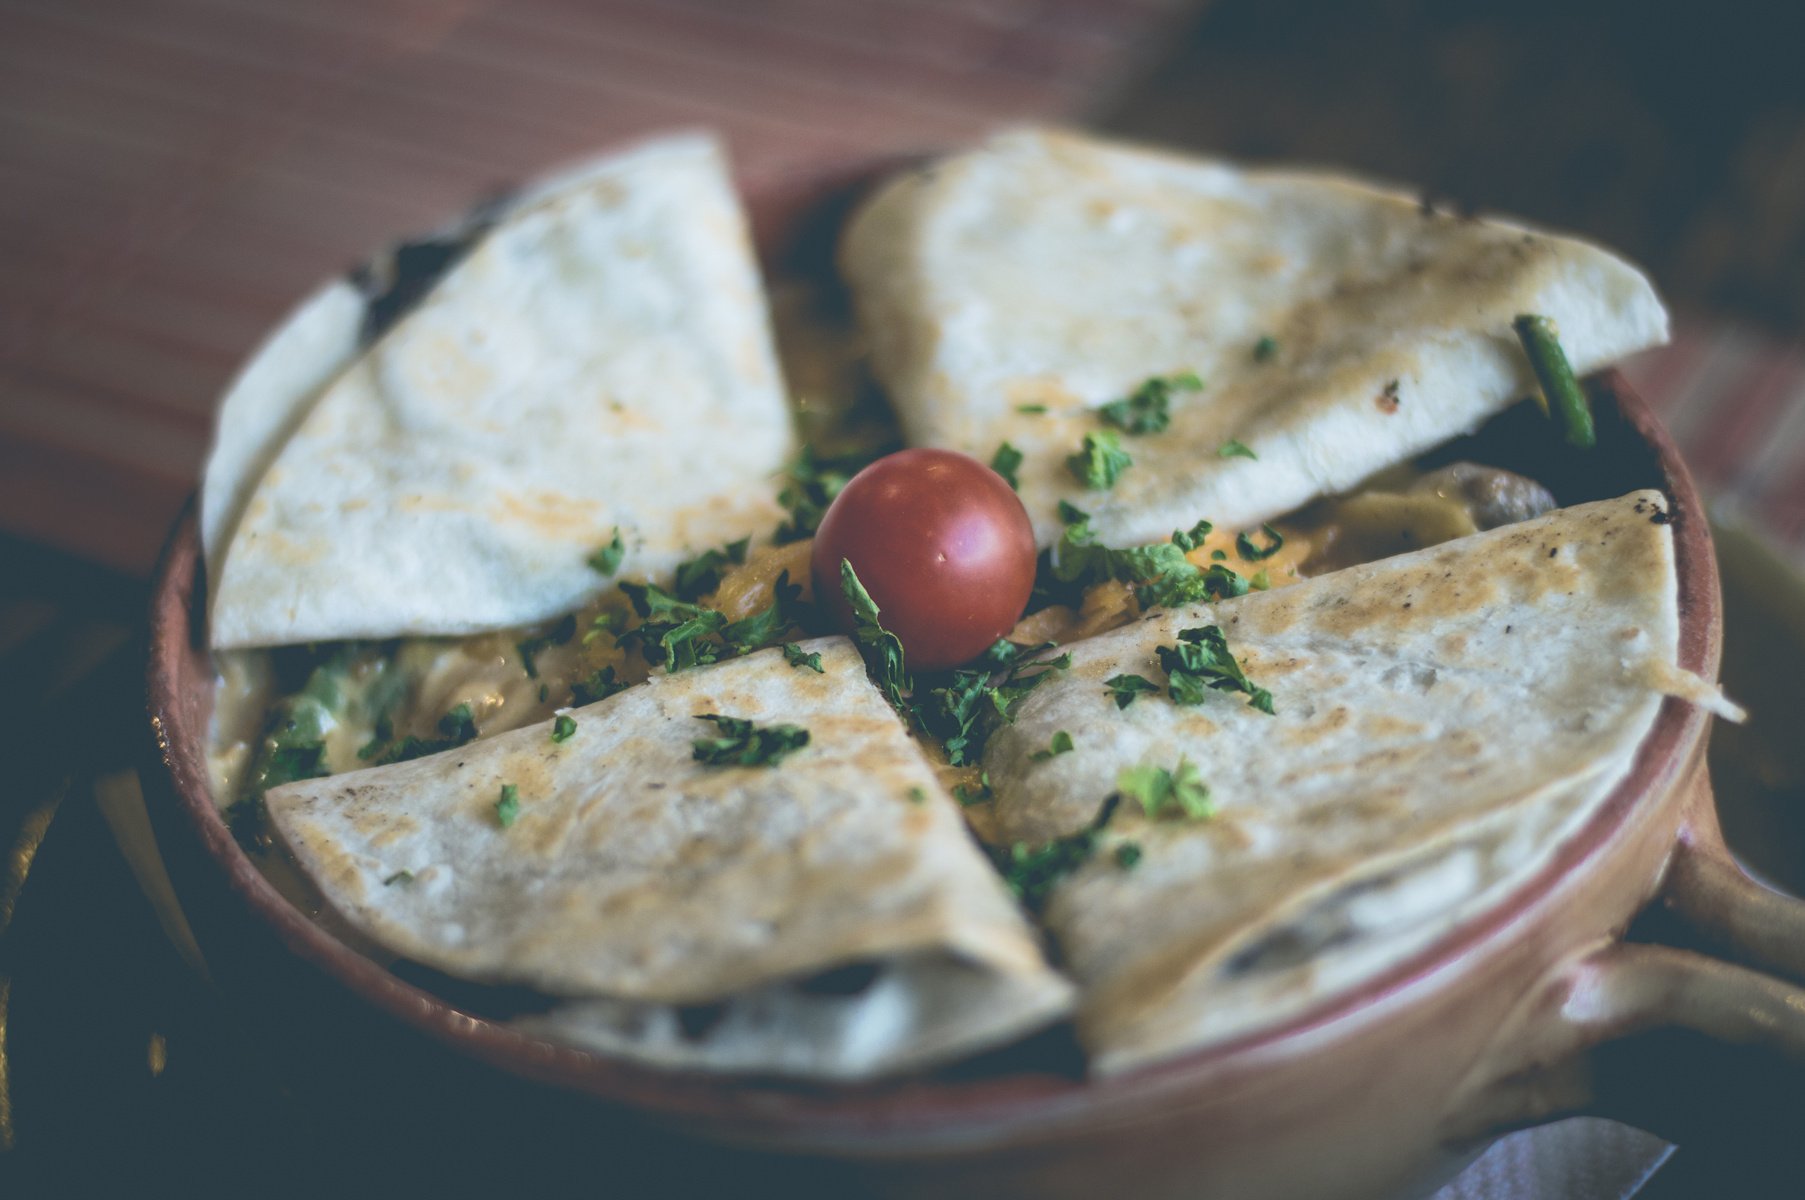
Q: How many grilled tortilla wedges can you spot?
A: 4